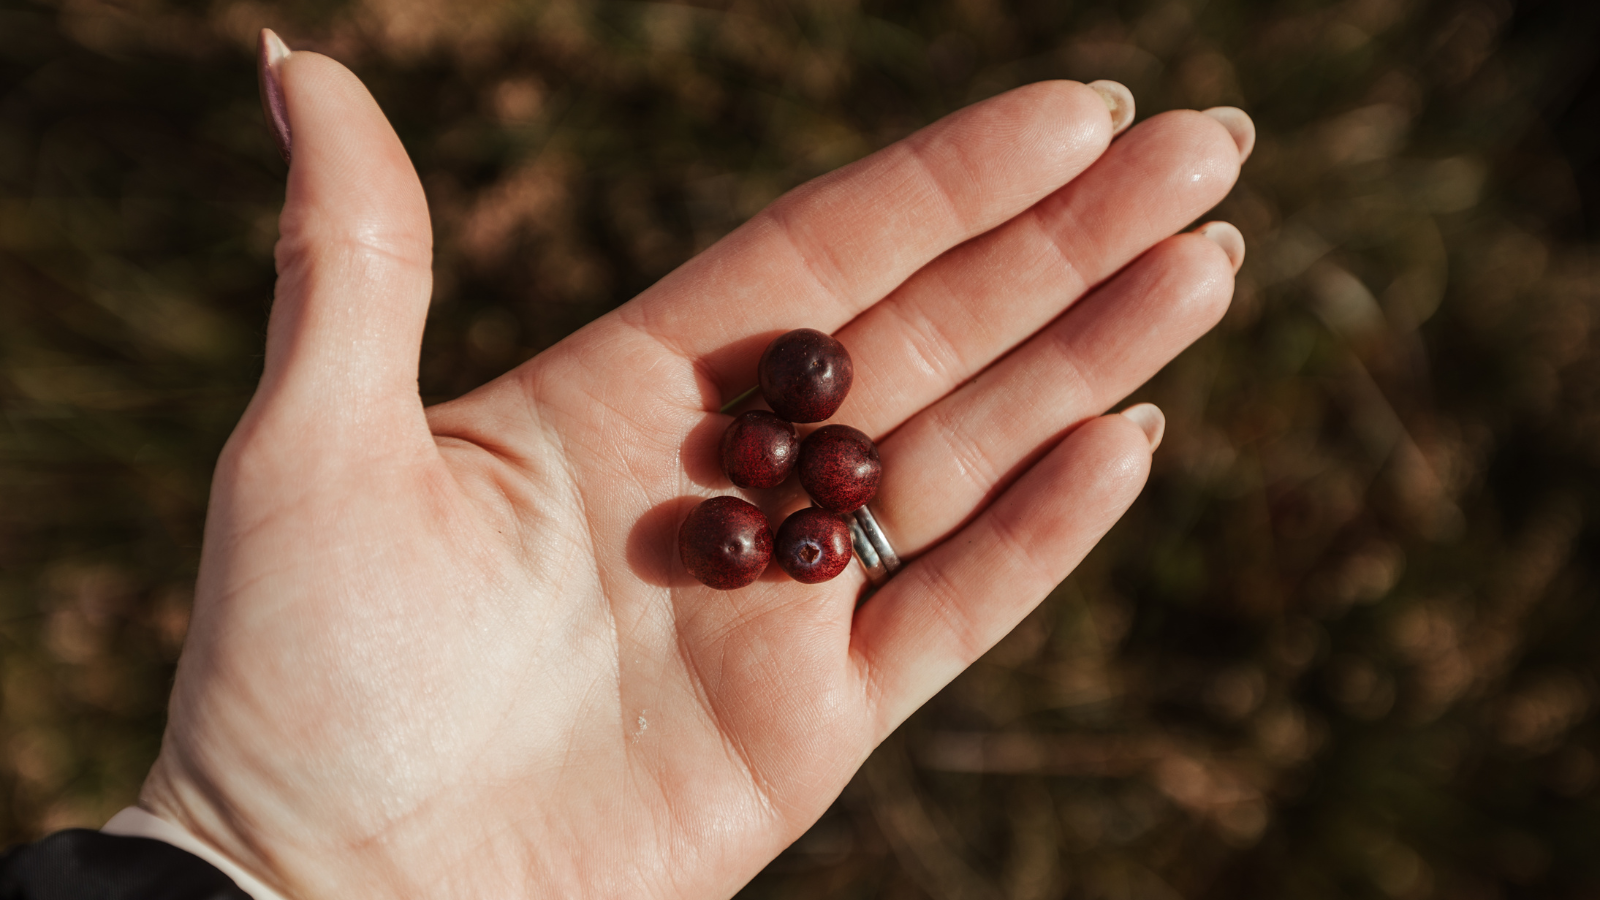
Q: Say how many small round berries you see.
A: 5